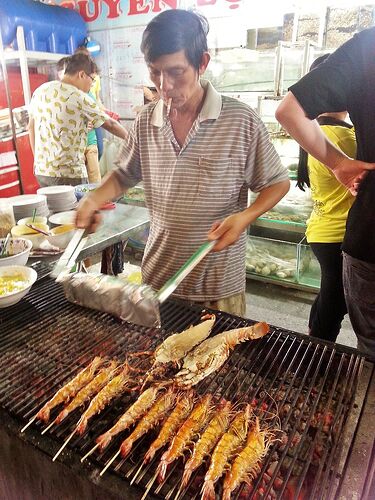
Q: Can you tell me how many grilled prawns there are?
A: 10